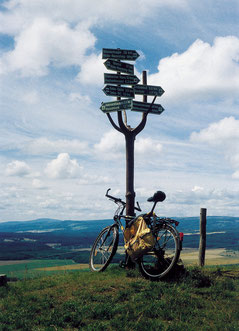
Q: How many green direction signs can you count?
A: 7